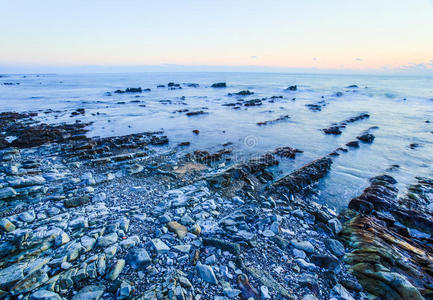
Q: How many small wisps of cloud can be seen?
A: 3